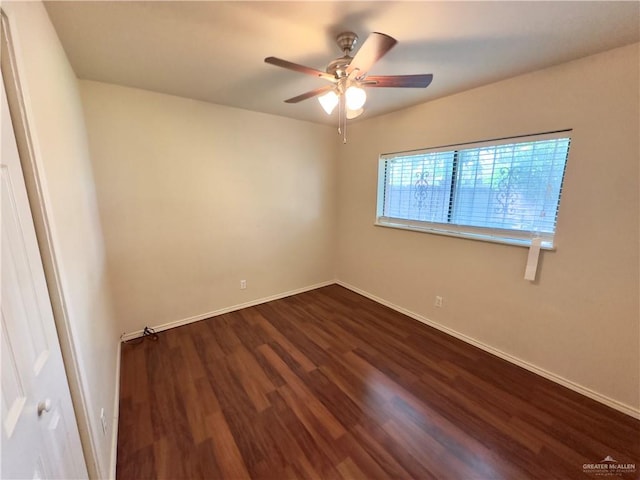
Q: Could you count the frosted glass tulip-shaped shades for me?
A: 3